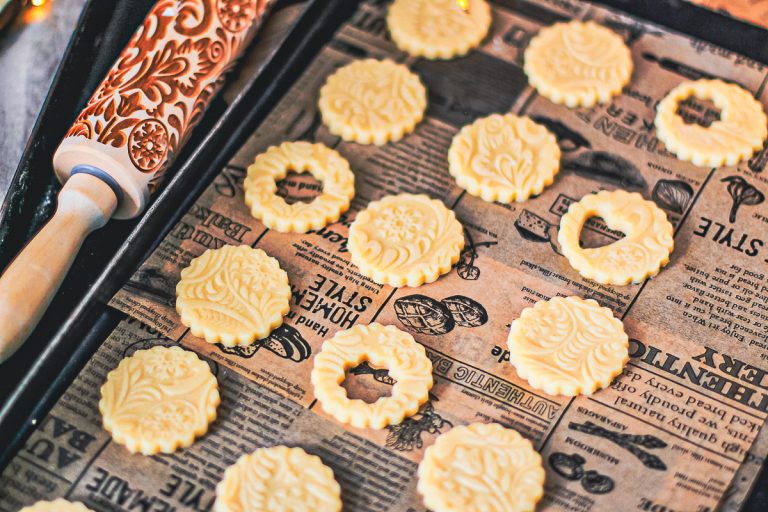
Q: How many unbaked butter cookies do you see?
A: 15